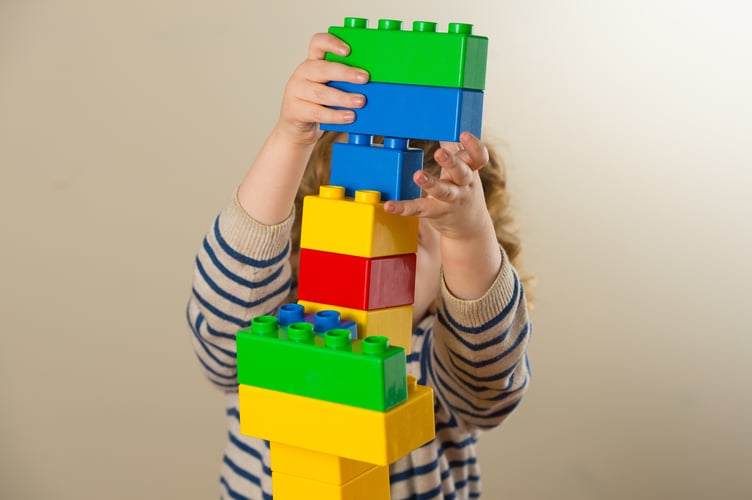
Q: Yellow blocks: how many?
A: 5